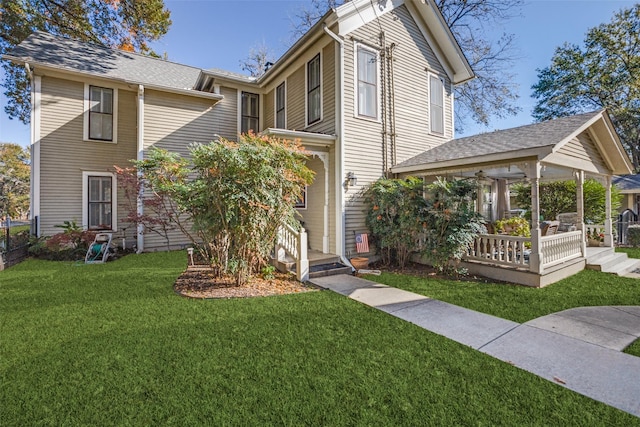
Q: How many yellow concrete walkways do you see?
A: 0